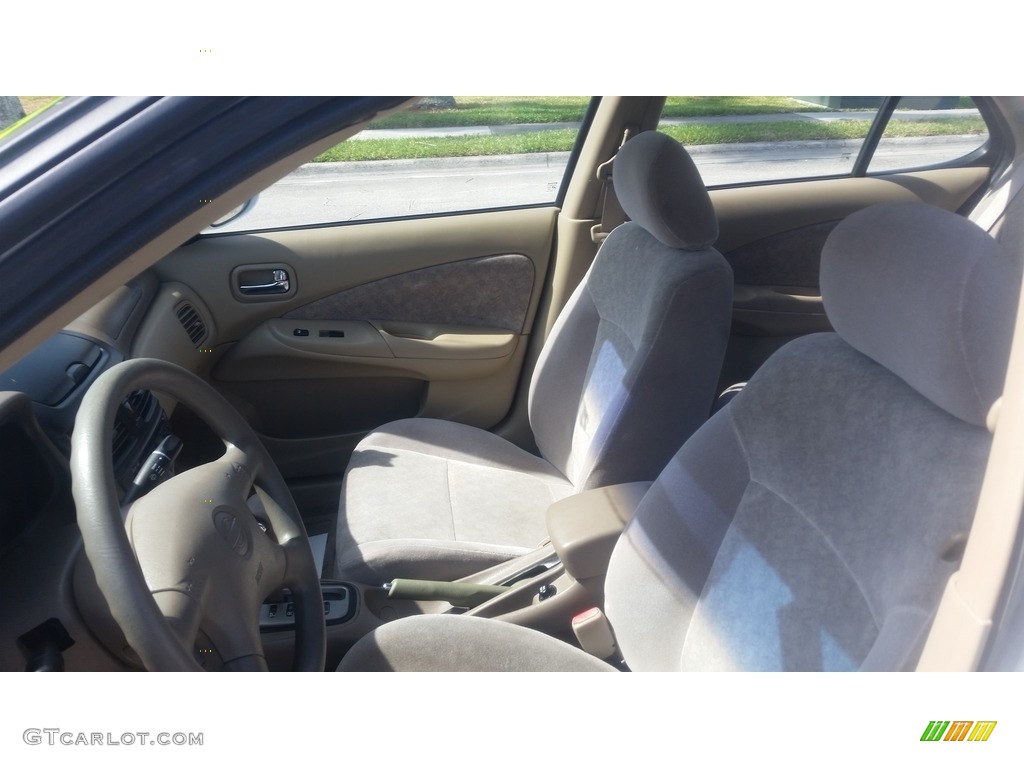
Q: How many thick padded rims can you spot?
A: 1